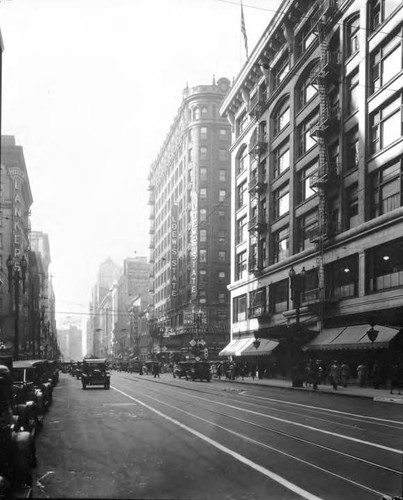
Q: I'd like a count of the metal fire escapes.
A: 2